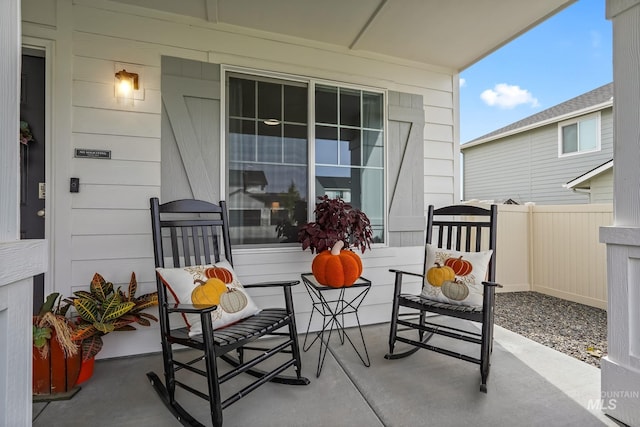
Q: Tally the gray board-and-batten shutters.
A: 2